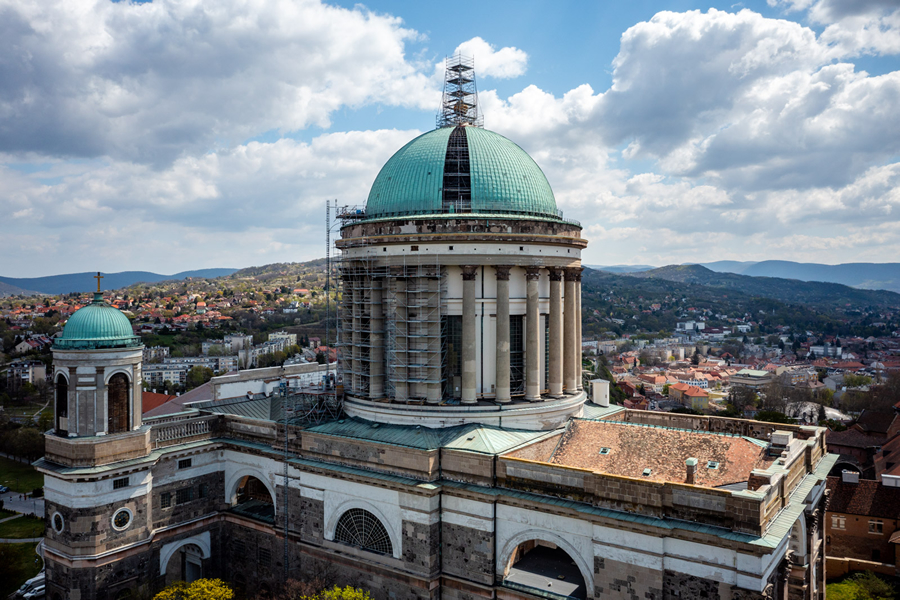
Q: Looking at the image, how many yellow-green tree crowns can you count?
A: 2